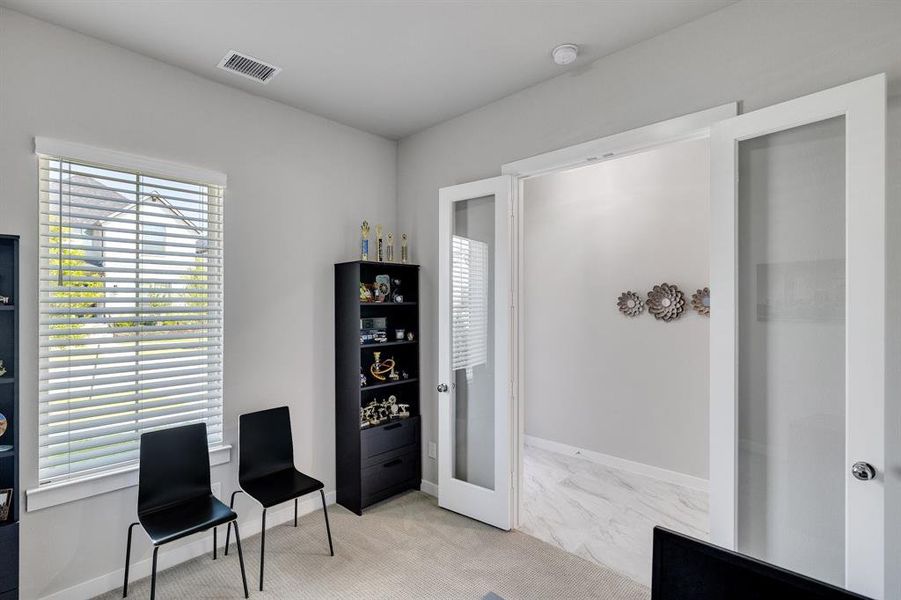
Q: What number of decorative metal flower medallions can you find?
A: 3